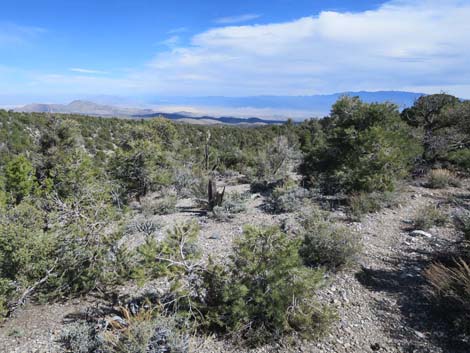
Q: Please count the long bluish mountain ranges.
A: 1